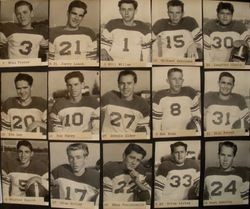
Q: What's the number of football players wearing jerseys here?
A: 15